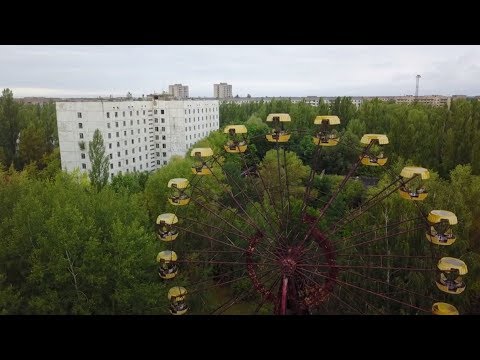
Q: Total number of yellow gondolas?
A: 13